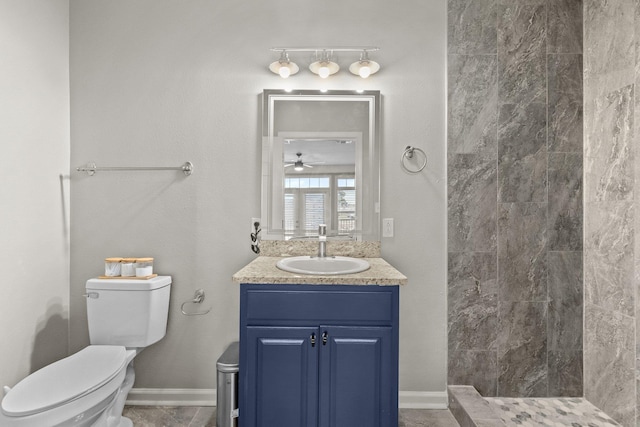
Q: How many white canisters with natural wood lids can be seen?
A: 3